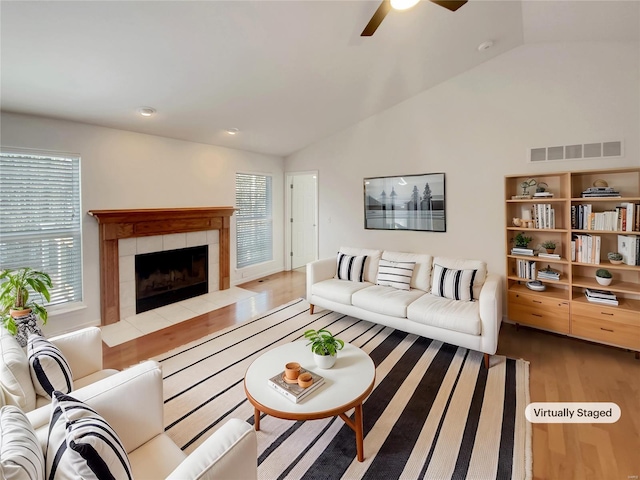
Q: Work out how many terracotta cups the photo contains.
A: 2